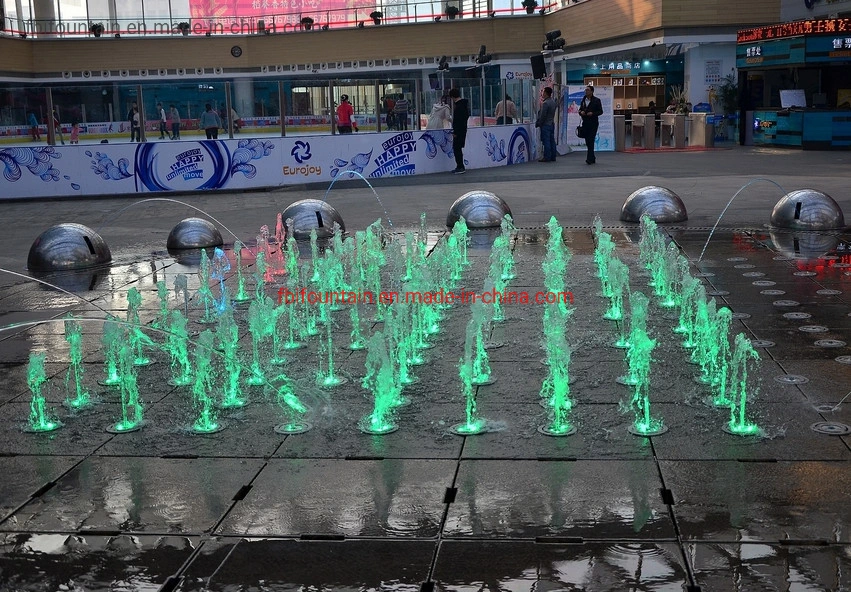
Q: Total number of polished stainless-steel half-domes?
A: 6